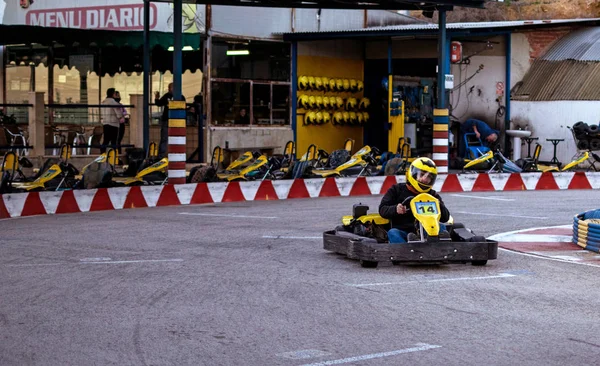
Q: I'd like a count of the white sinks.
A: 1